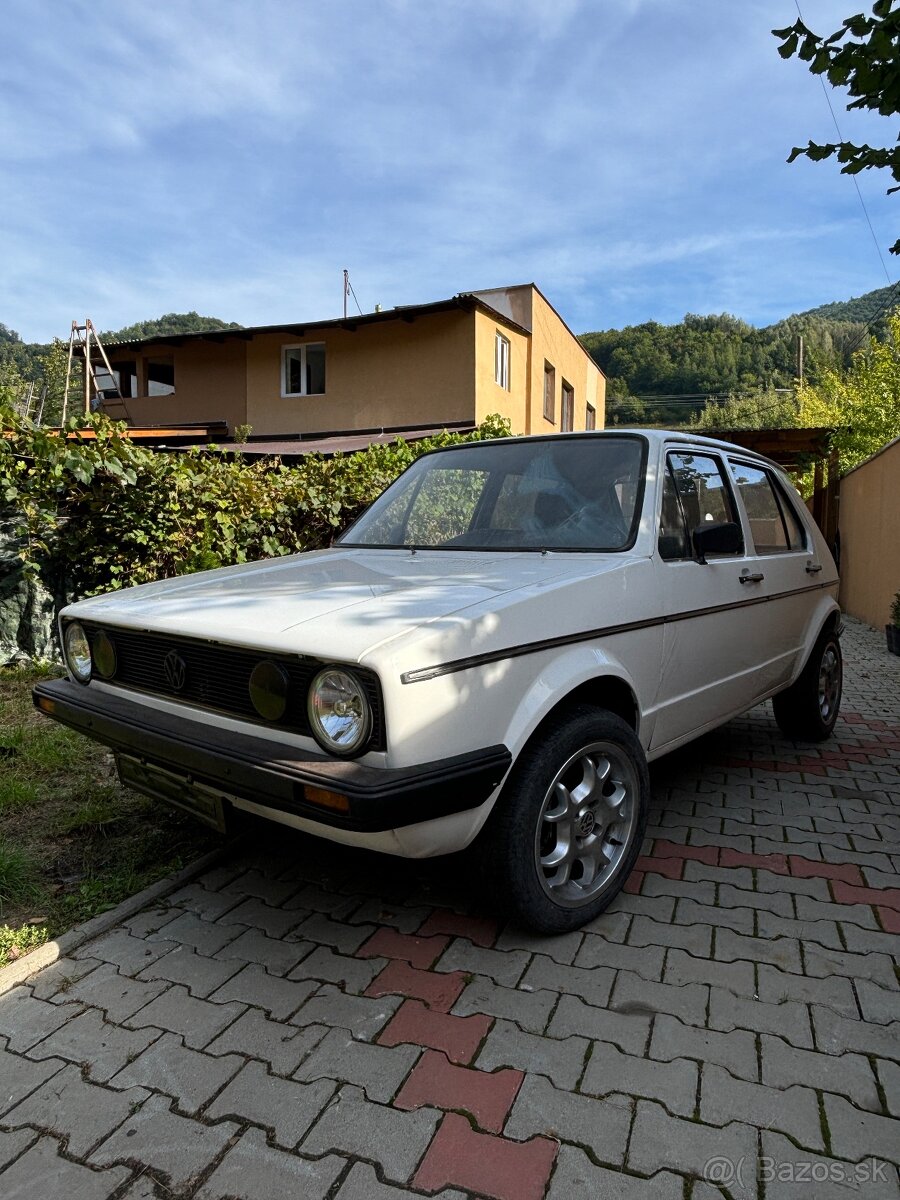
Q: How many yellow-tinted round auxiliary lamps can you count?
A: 2